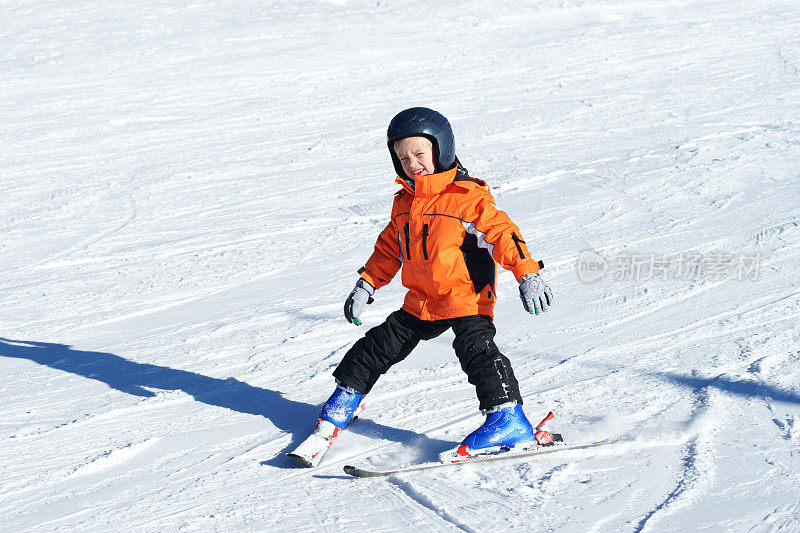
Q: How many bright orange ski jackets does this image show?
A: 1